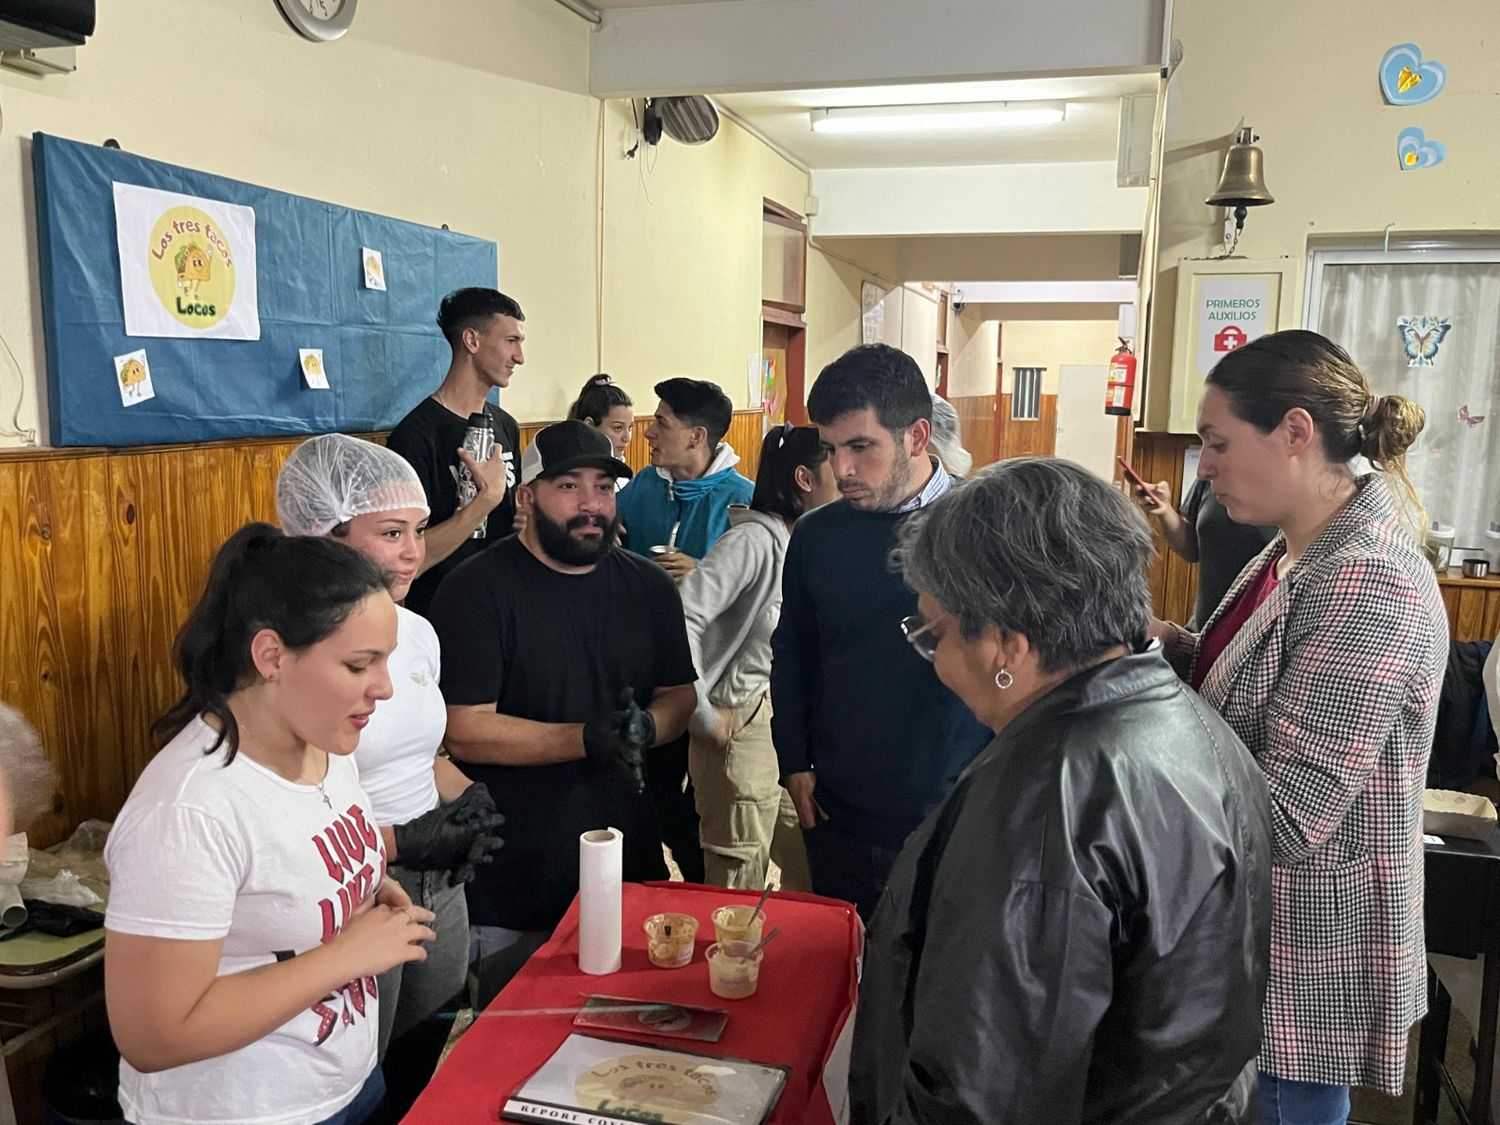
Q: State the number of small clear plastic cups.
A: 3